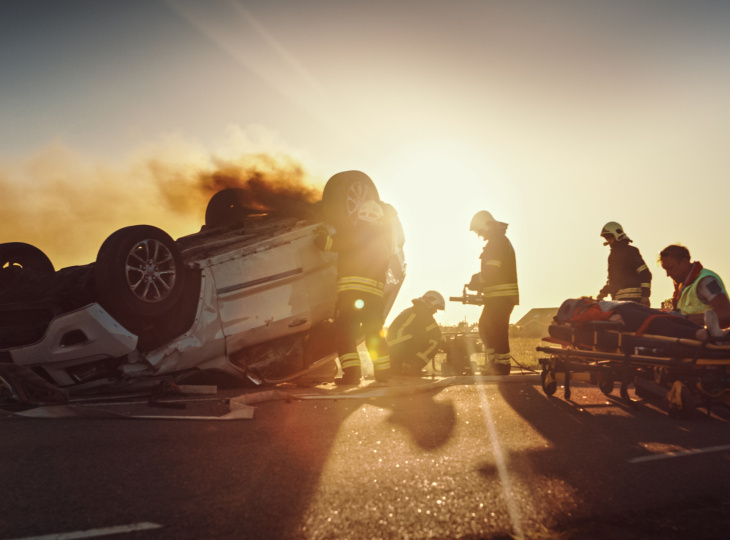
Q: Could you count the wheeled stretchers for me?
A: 1